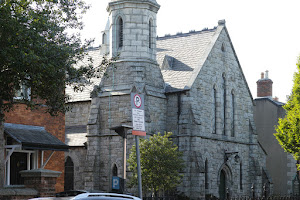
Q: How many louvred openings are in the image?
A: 2